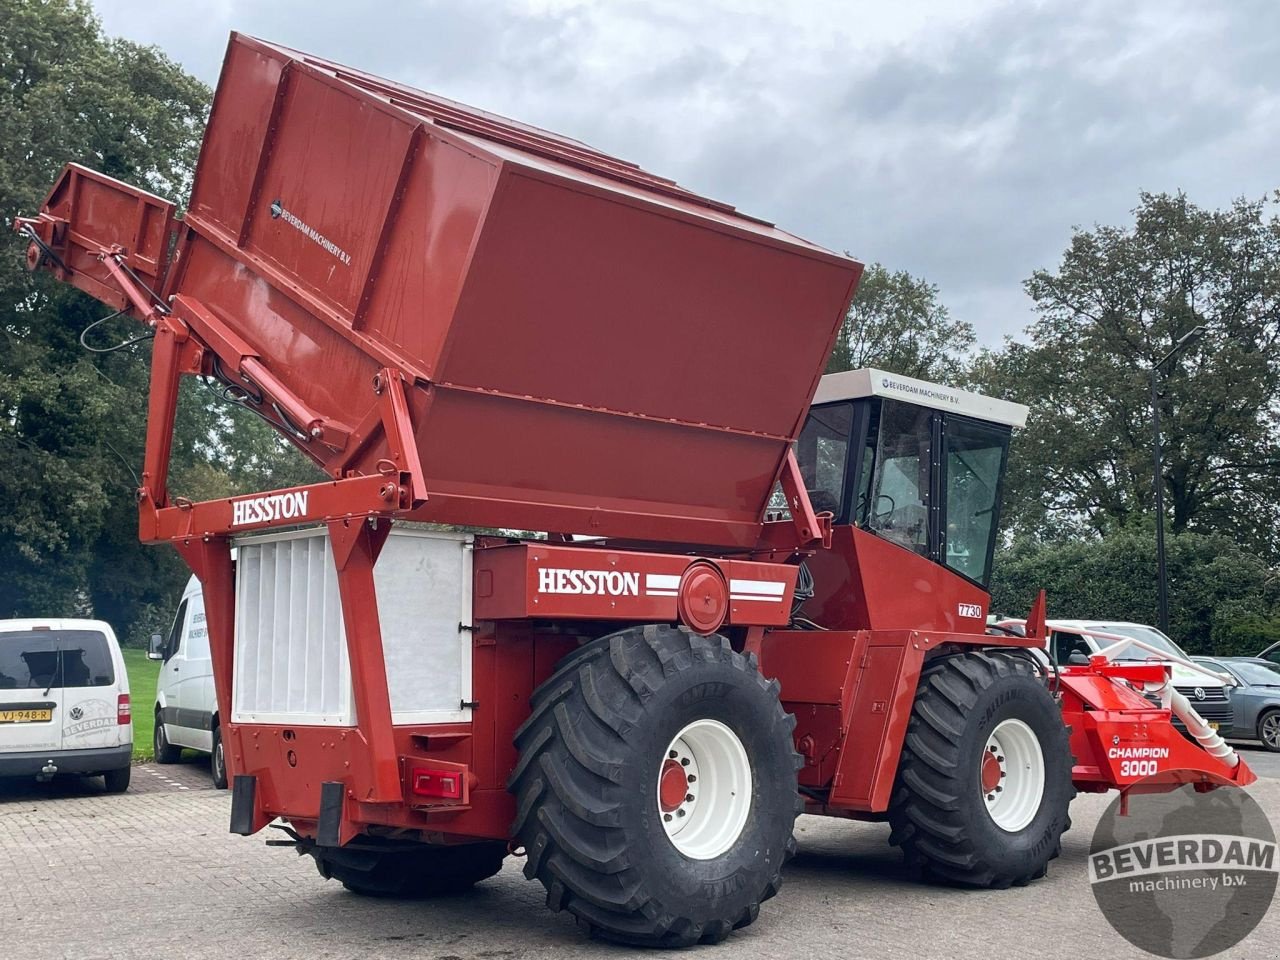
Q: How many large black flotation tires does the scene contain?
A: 3